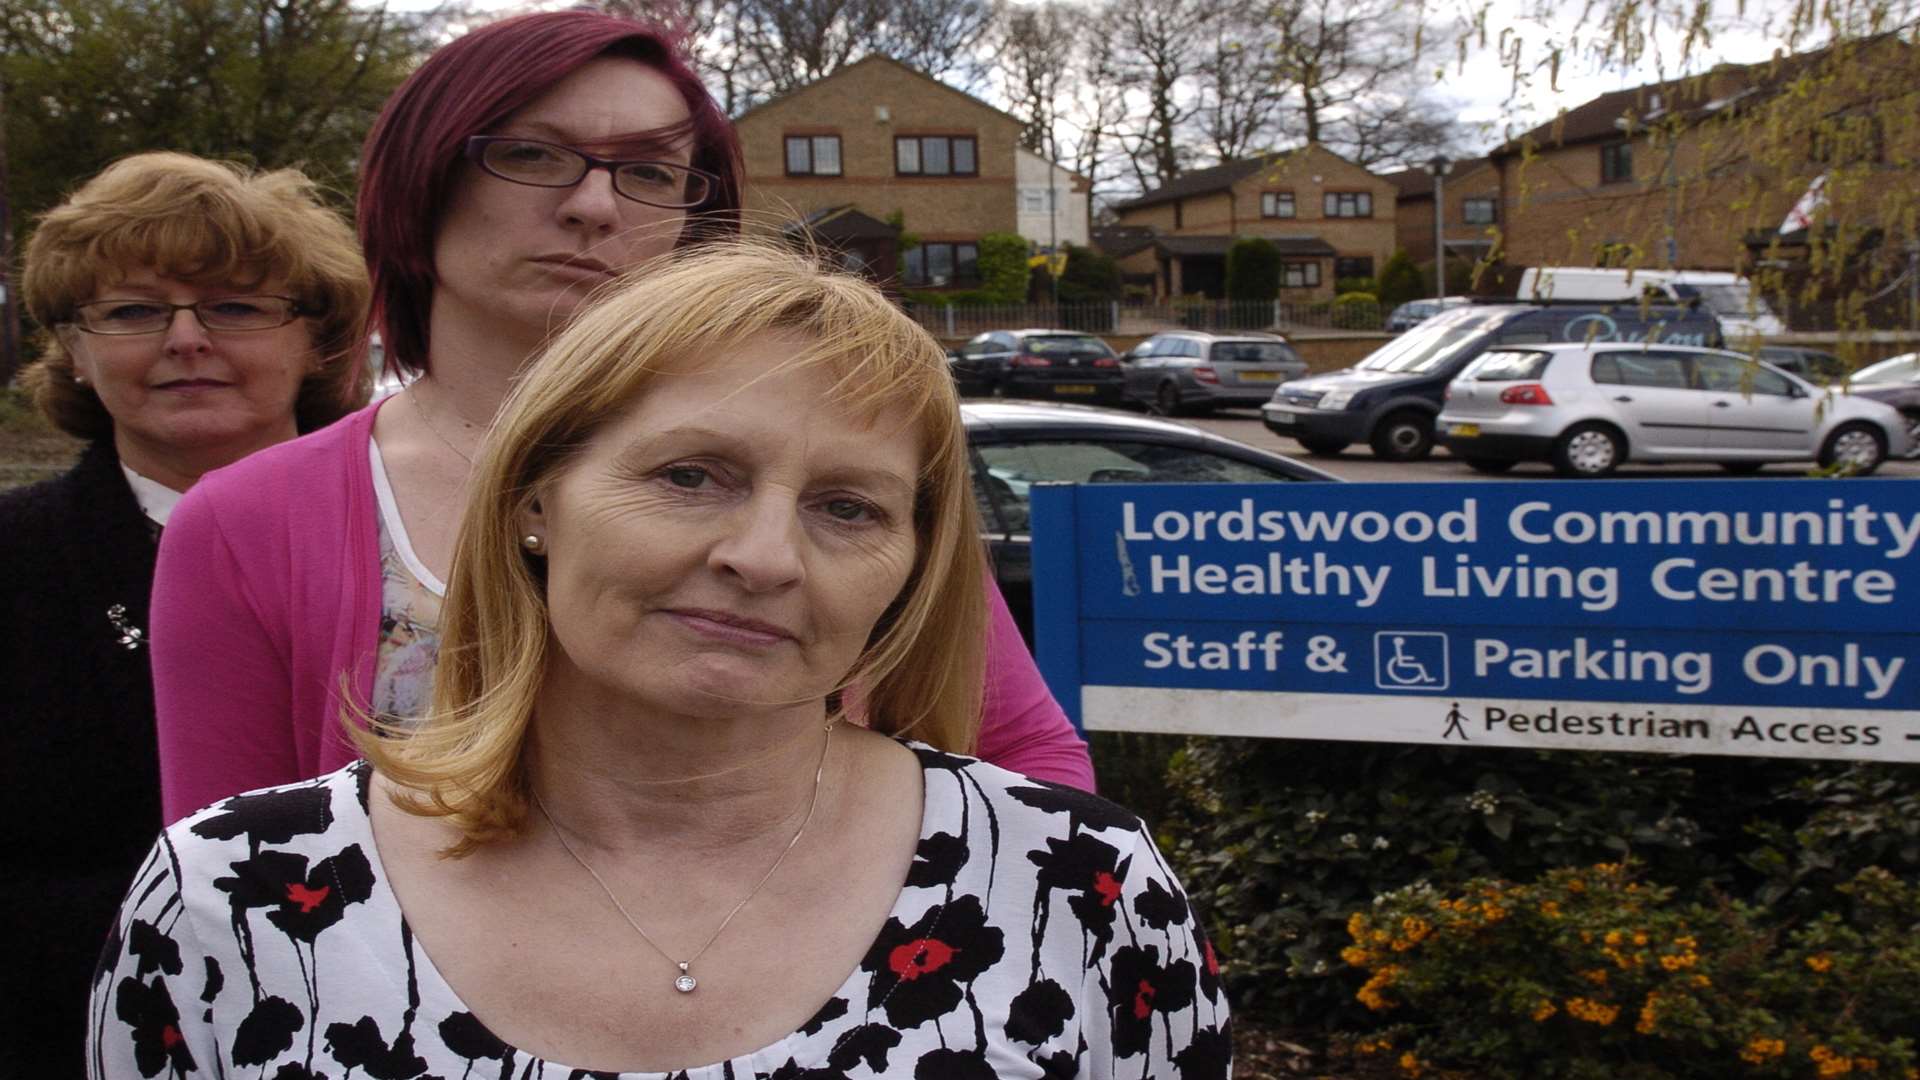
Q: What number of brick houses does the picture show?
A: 4